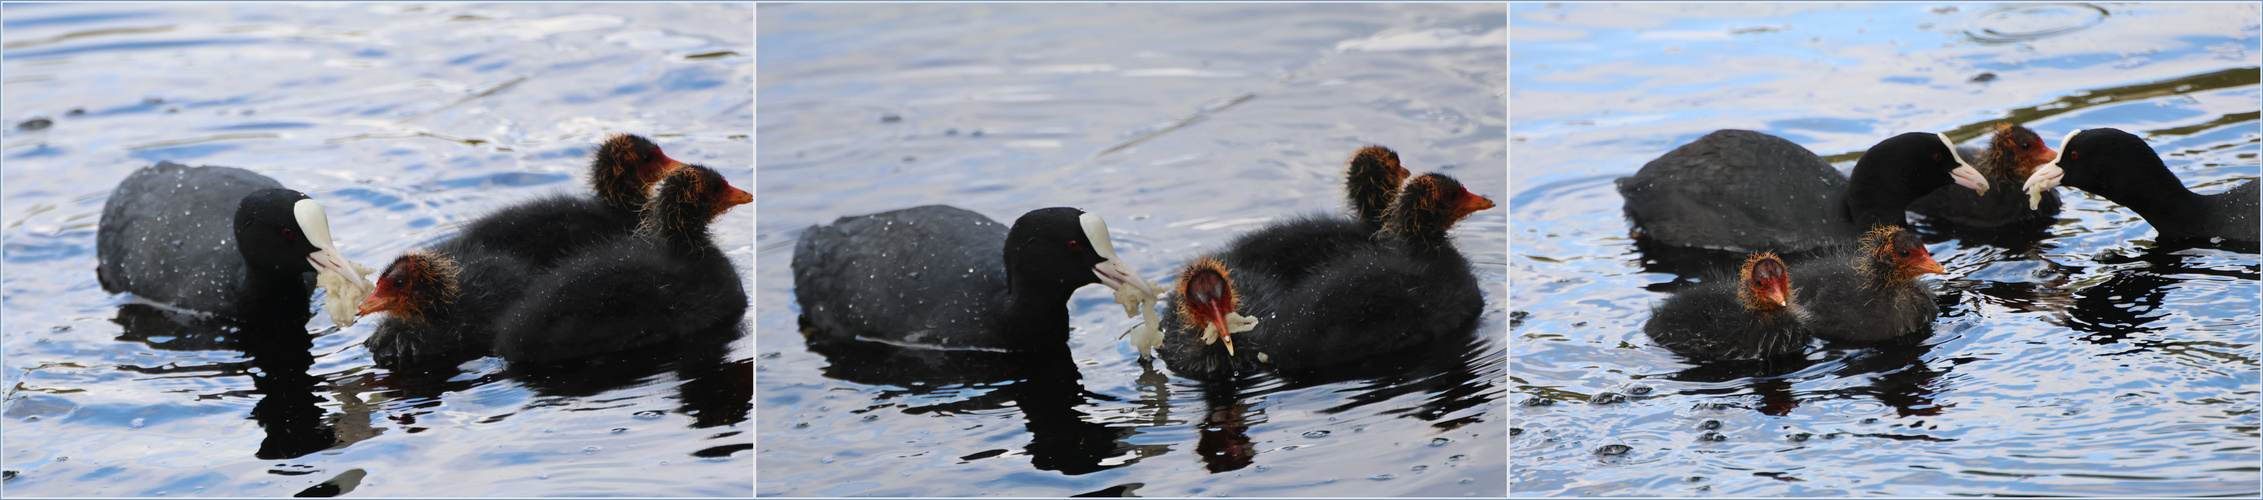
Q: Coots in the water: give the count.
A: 13